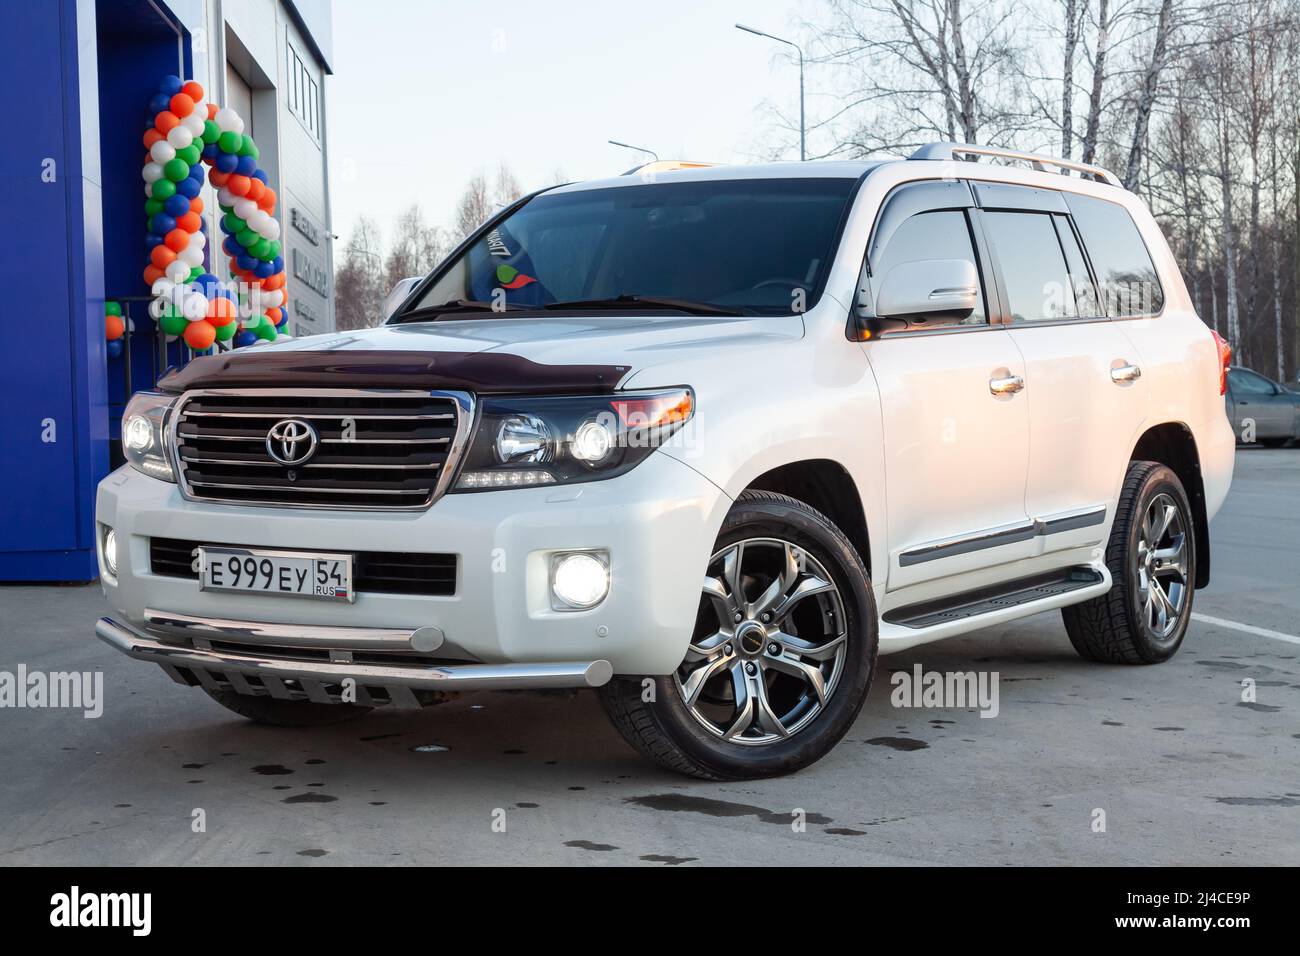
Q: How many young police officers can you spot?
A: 0